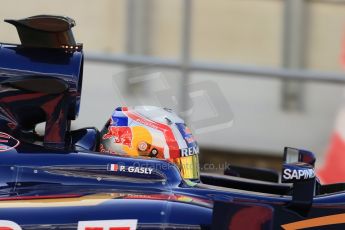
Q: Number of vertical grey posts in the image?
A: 3